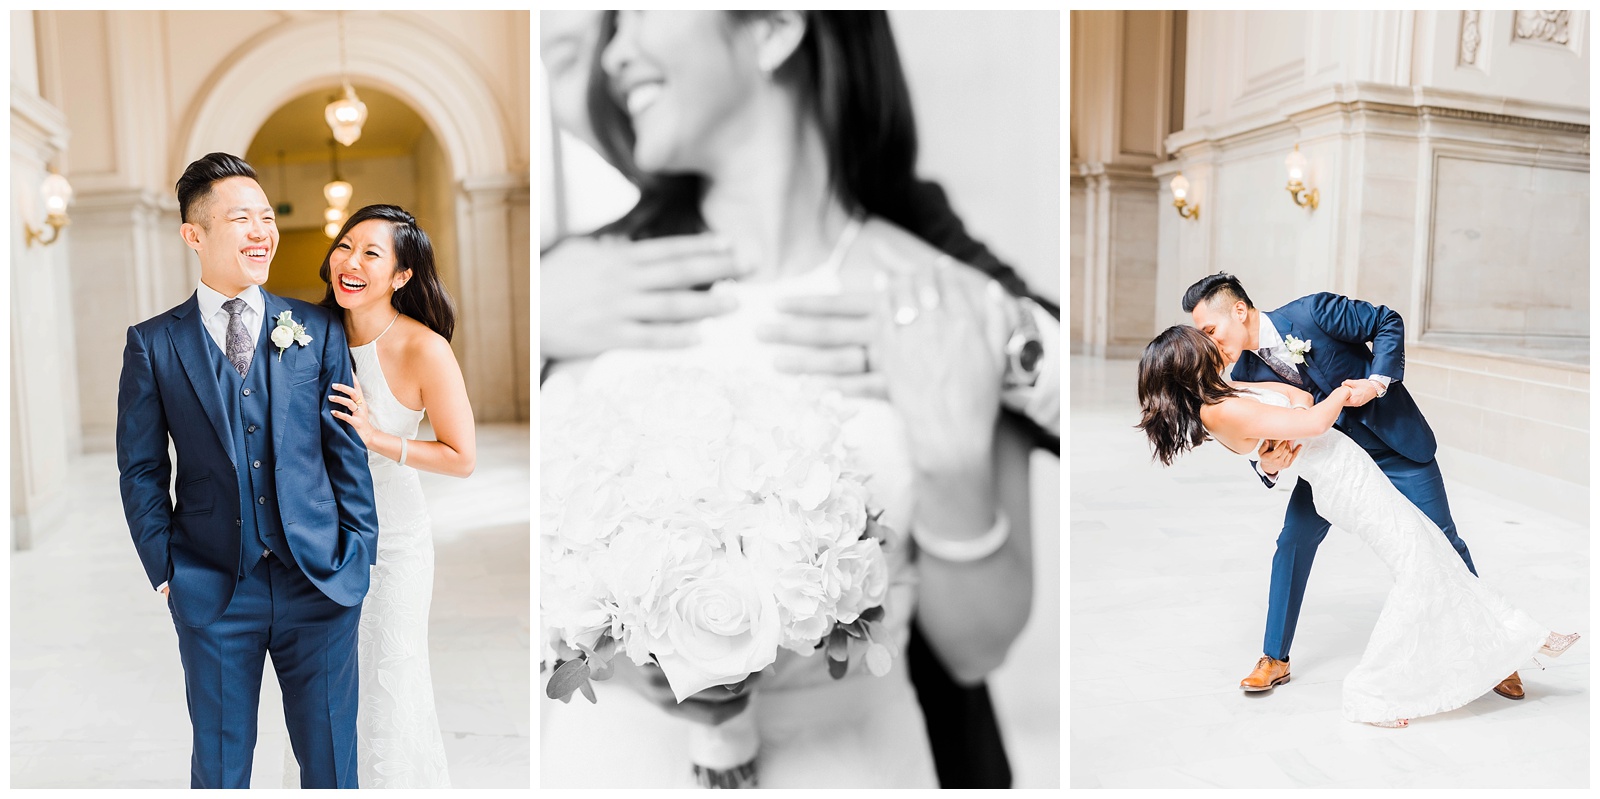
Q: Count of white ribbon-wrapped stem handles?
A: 1